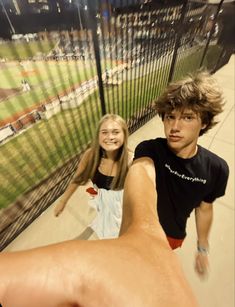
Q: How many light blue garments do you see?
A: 1